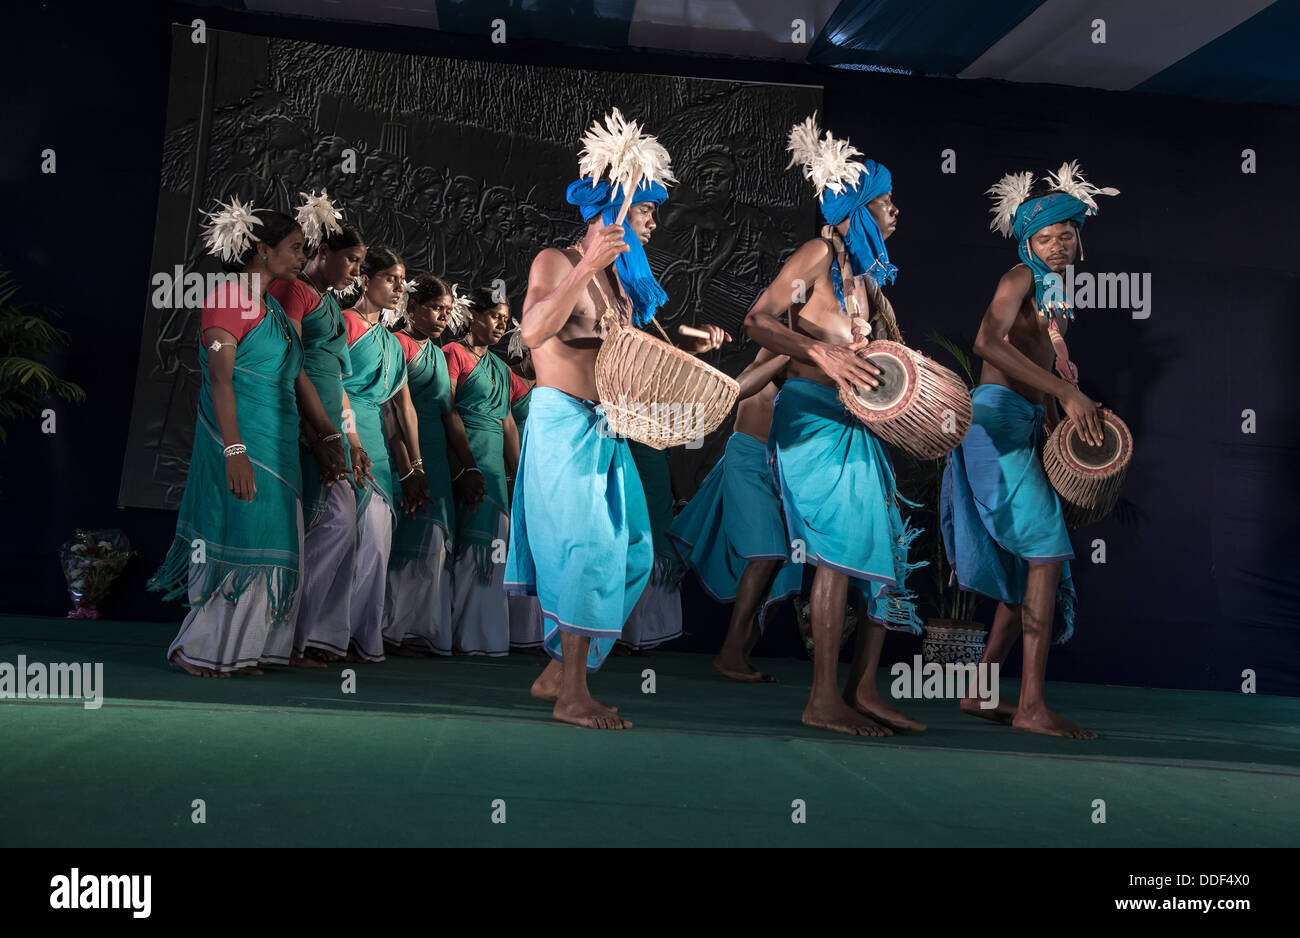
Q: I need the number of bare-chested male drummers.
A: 3